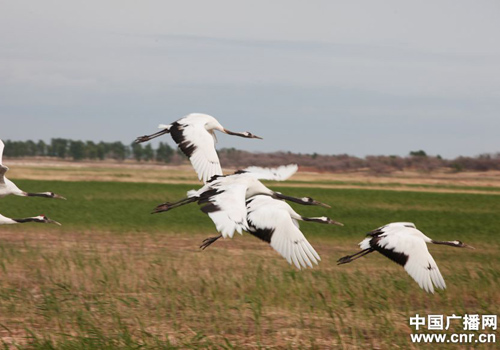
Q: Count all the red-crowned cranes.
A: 6